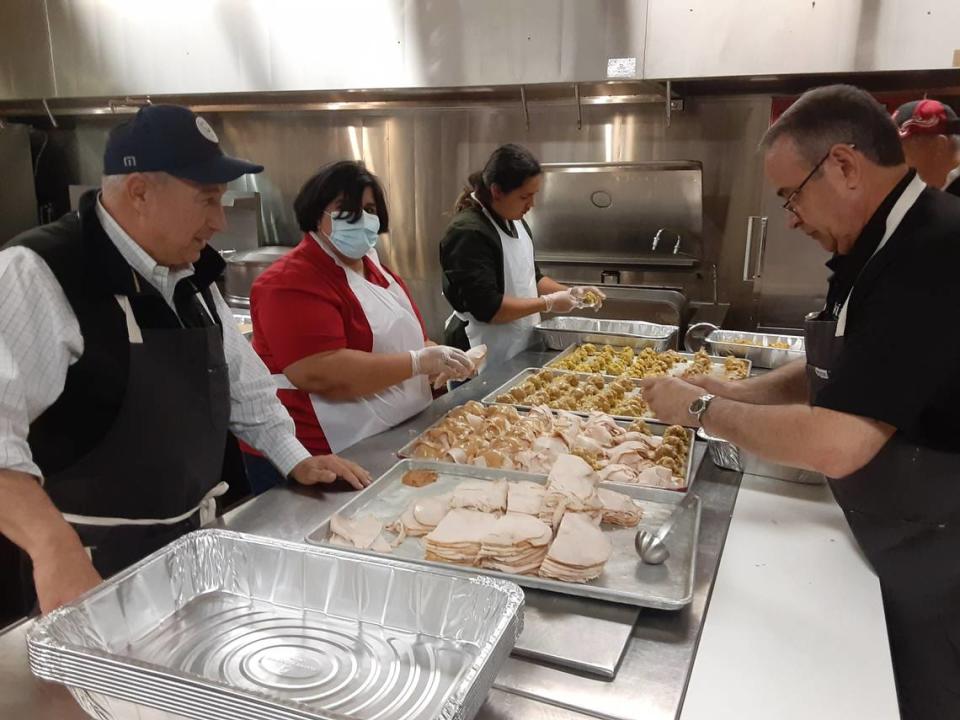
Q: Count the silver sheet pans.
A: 4